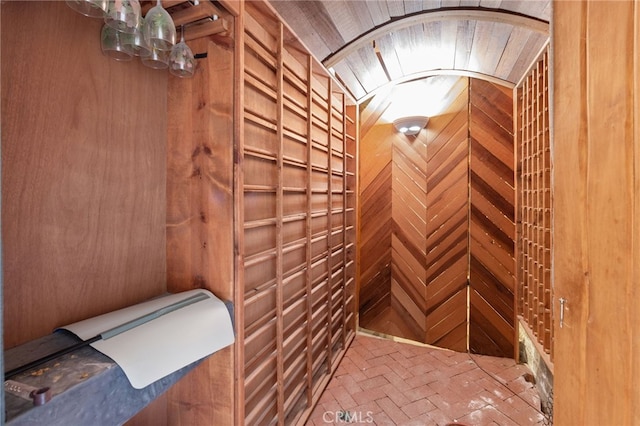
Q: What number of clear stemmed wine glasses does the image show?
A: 7